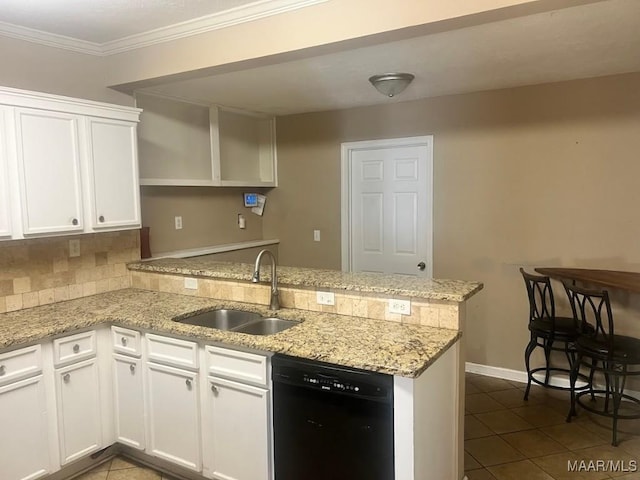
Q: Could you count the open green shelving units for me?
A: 0